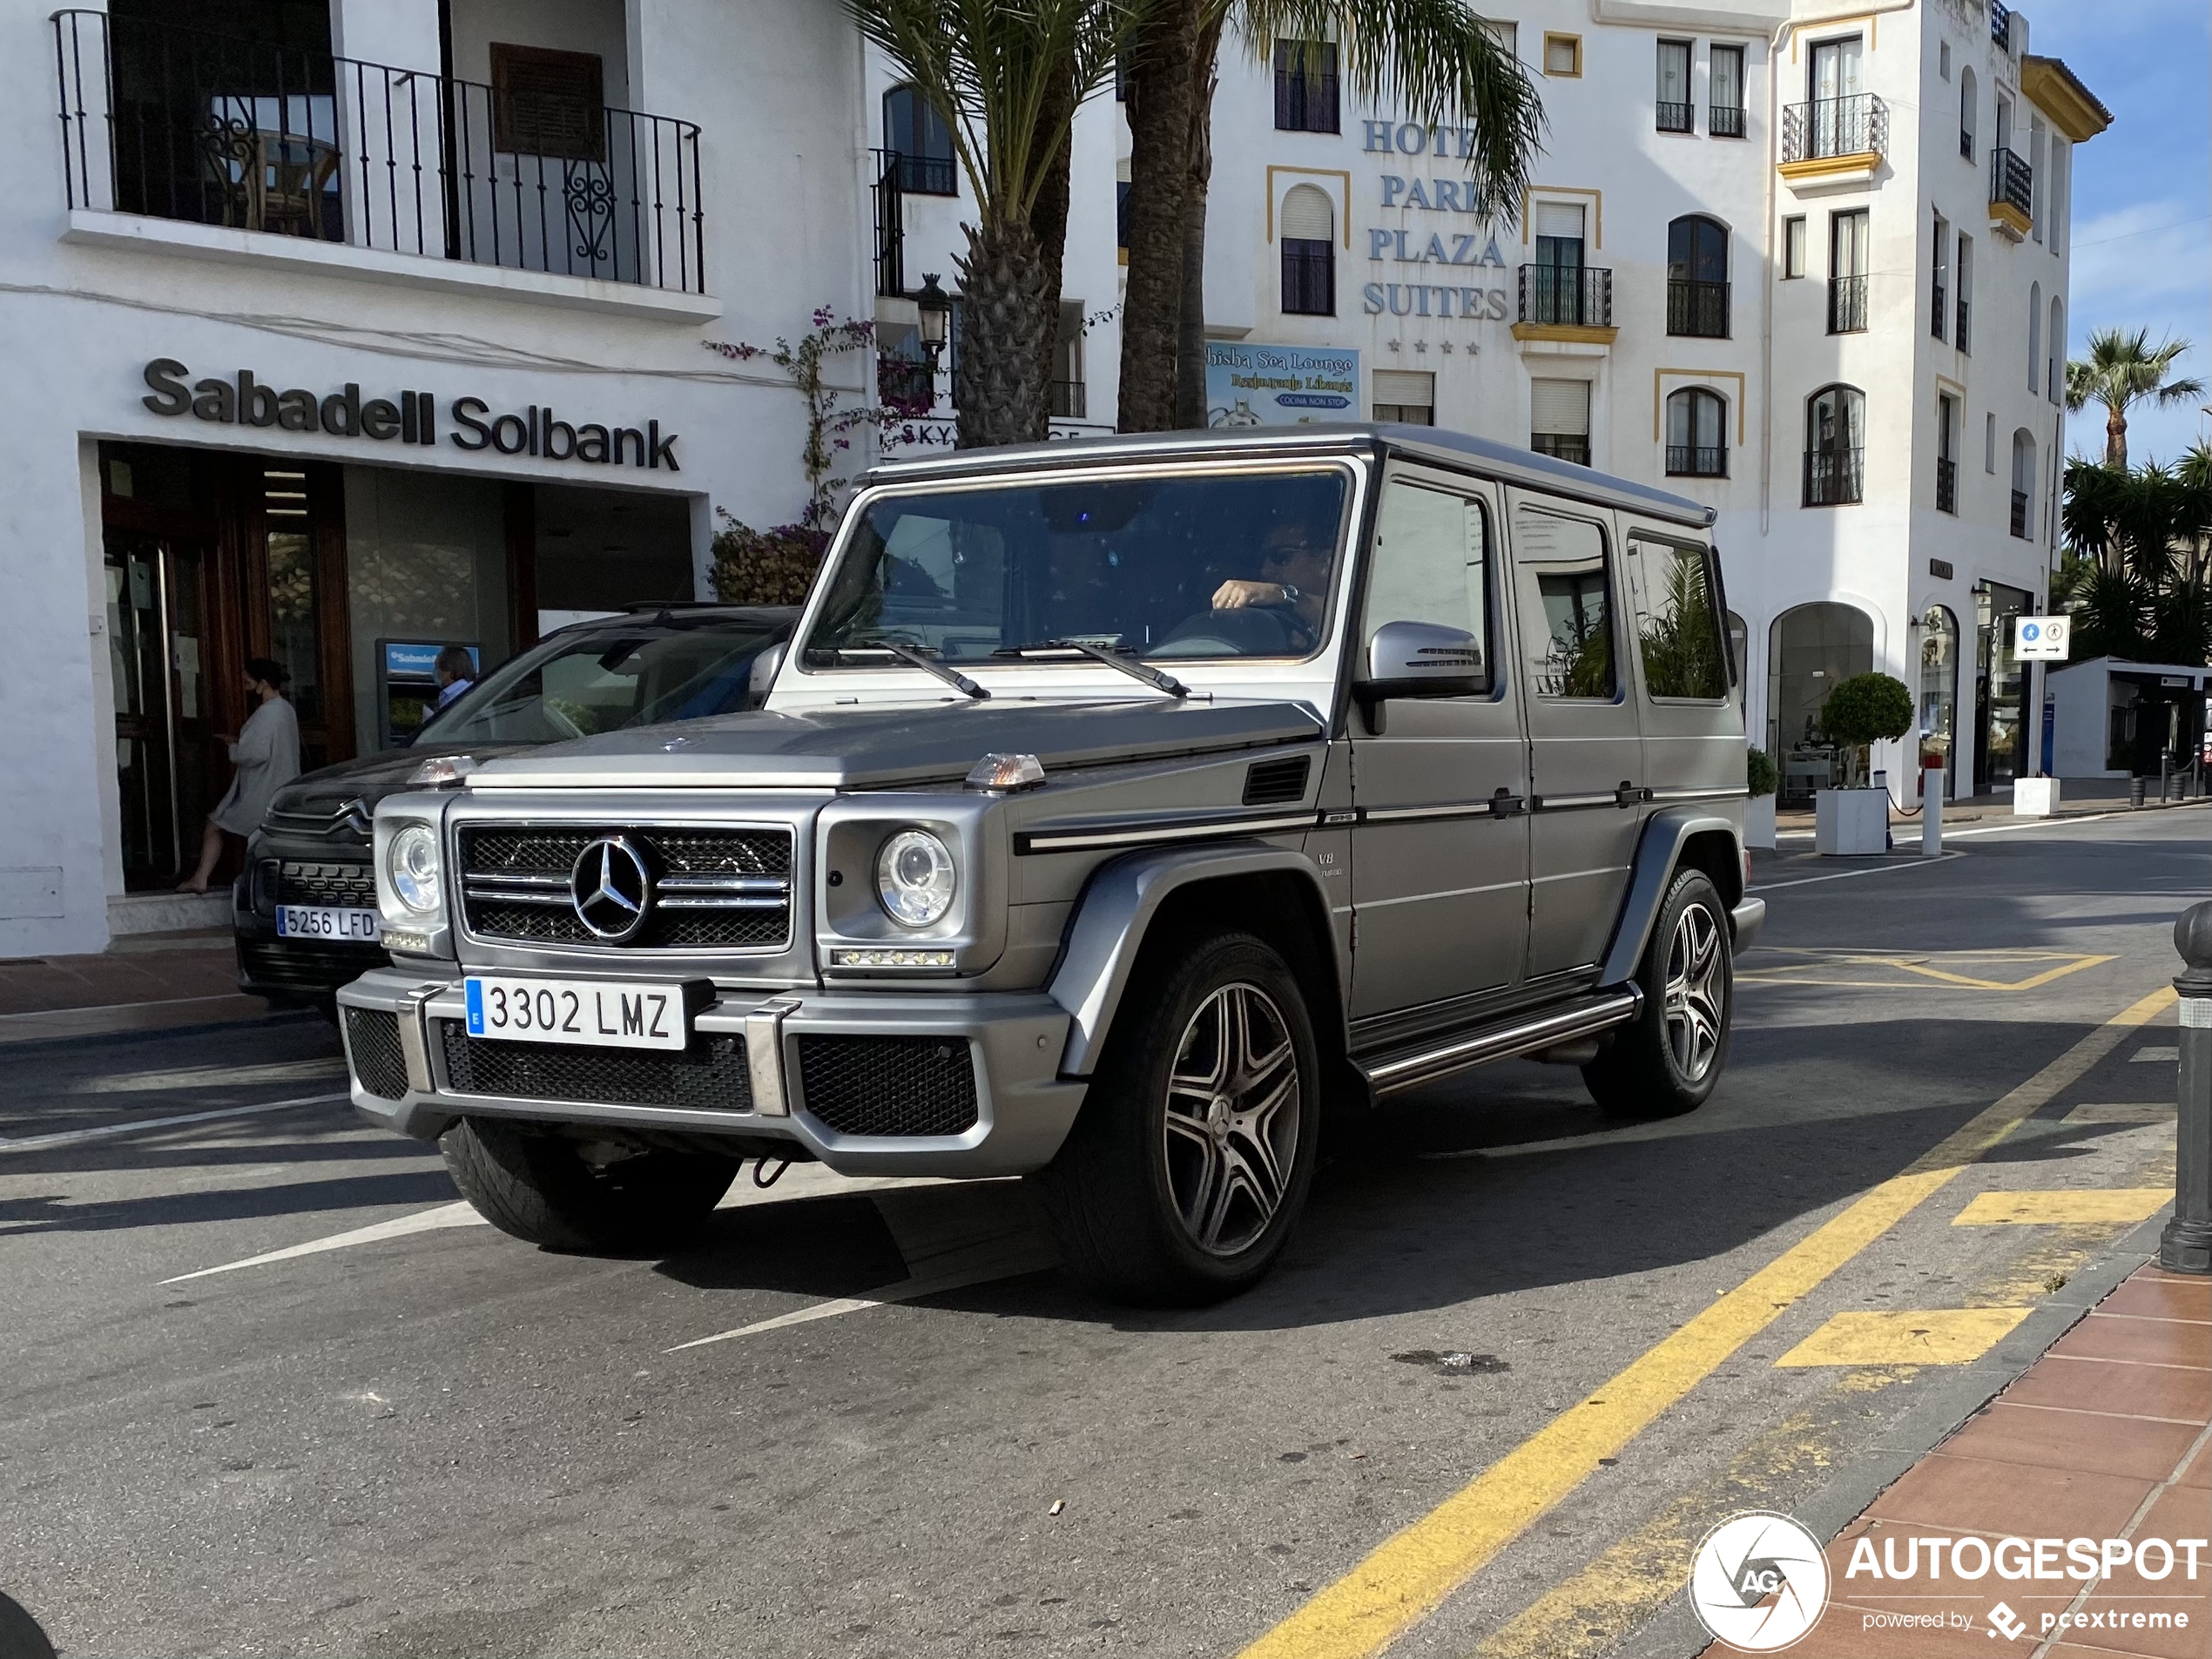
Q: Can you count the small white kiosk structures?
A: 1